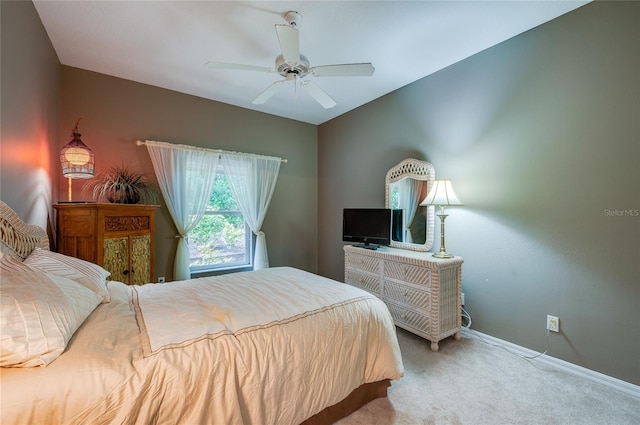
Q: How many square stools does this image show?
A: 0